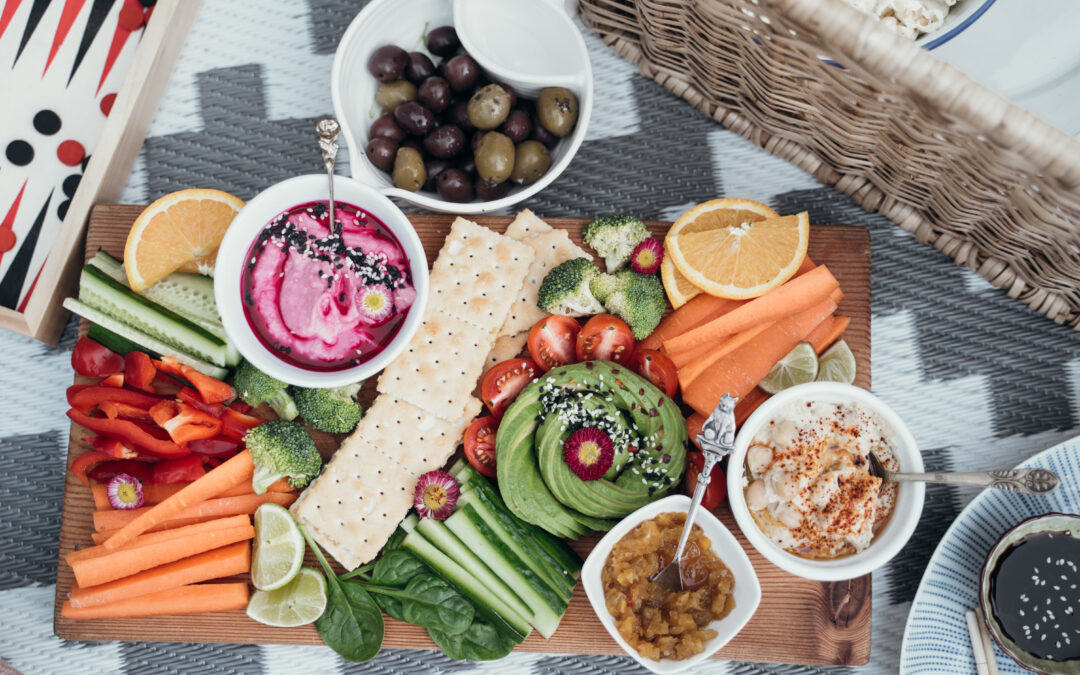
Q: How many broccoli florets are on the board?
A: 6